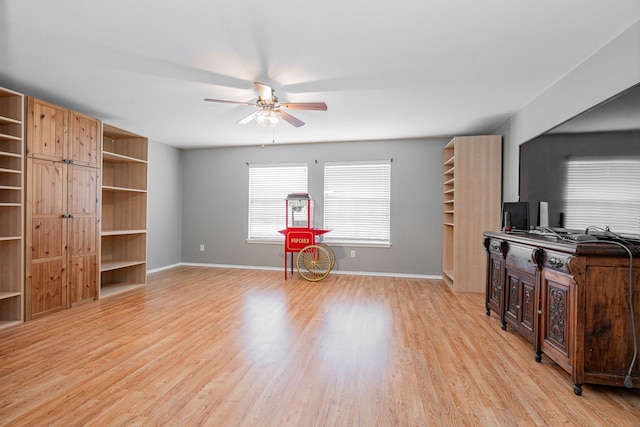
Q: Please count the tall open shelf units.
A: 3